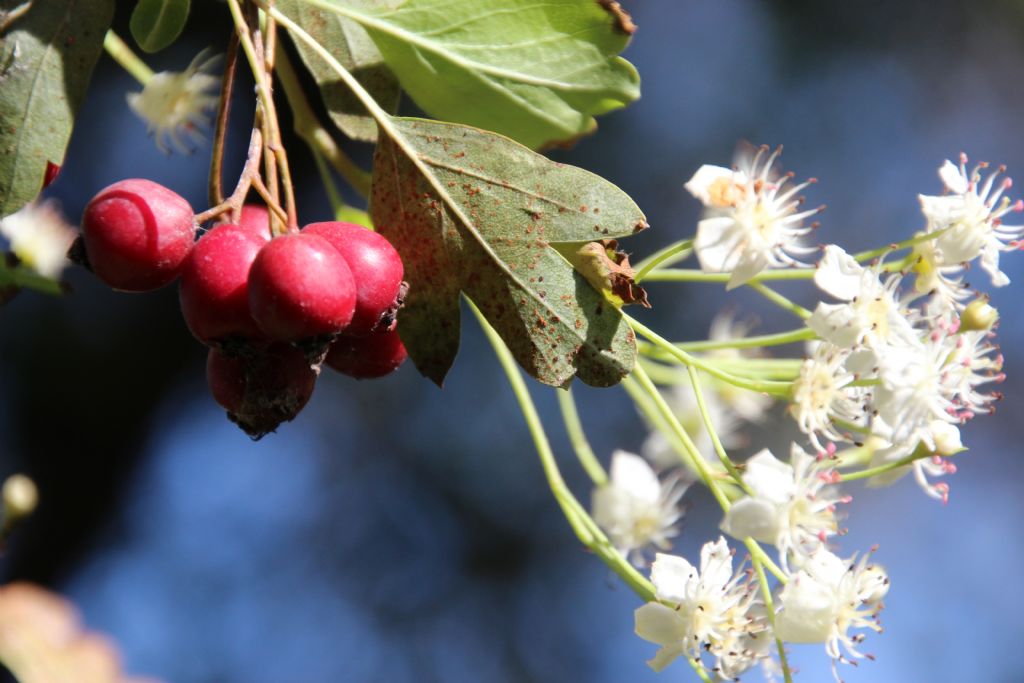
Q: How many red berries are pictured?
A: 7